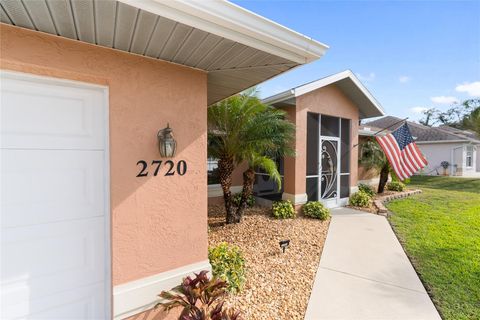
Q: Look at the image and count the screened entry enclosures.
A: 1